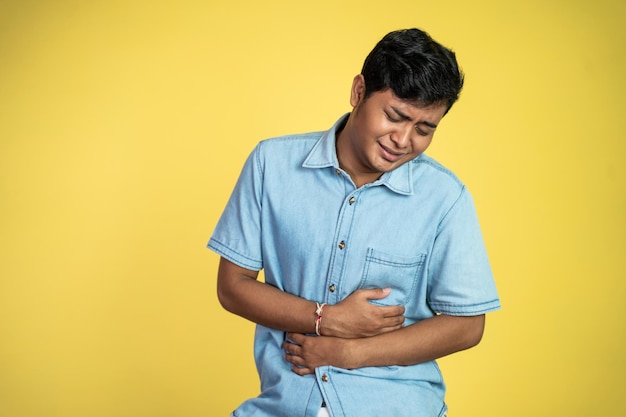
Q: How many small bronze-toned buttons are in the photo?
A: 5